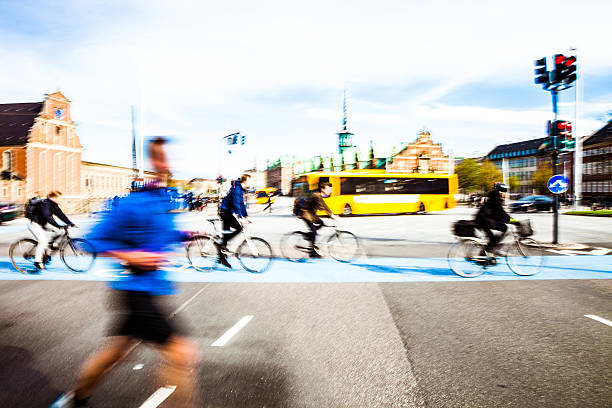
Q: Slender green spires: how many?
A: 1